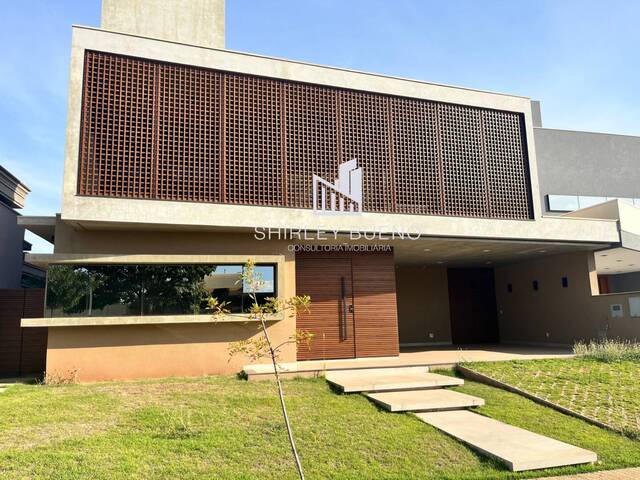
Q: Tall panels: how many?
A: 8